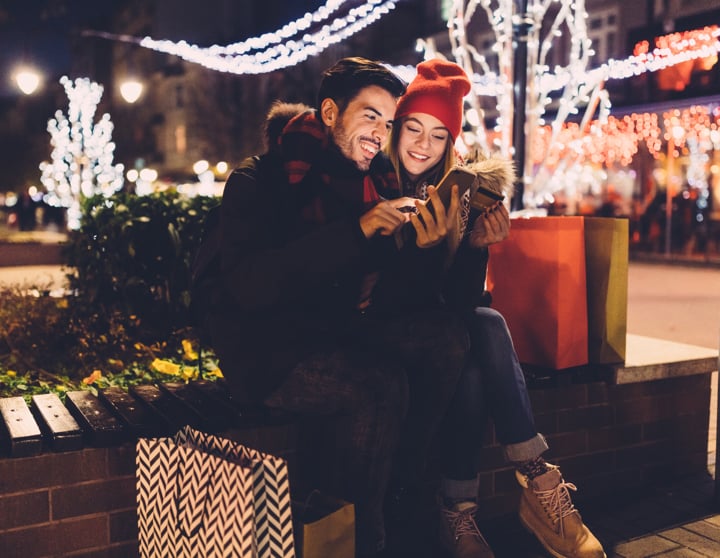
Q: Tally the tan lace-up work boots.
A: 2